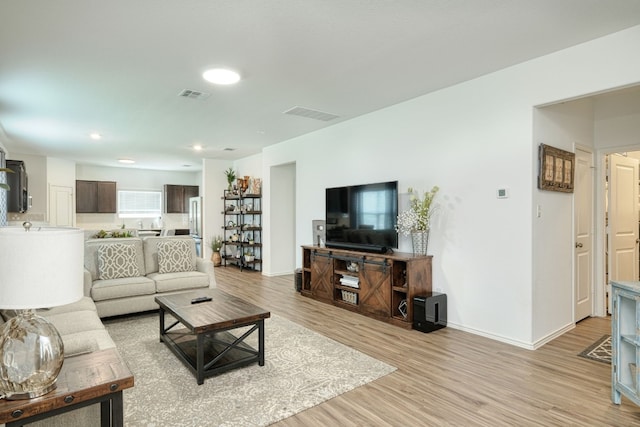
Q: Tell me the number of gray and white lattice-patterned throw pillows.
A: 2